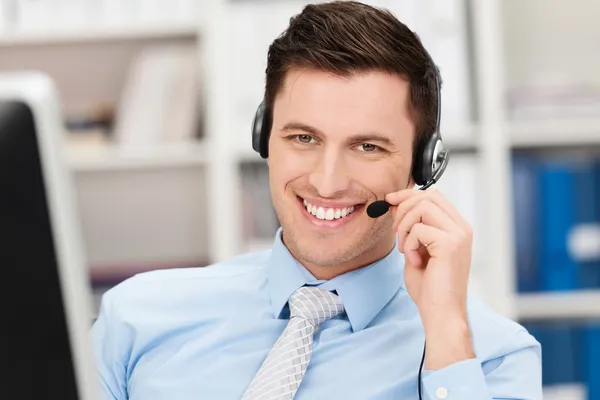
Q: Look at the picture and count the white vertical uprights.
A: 2